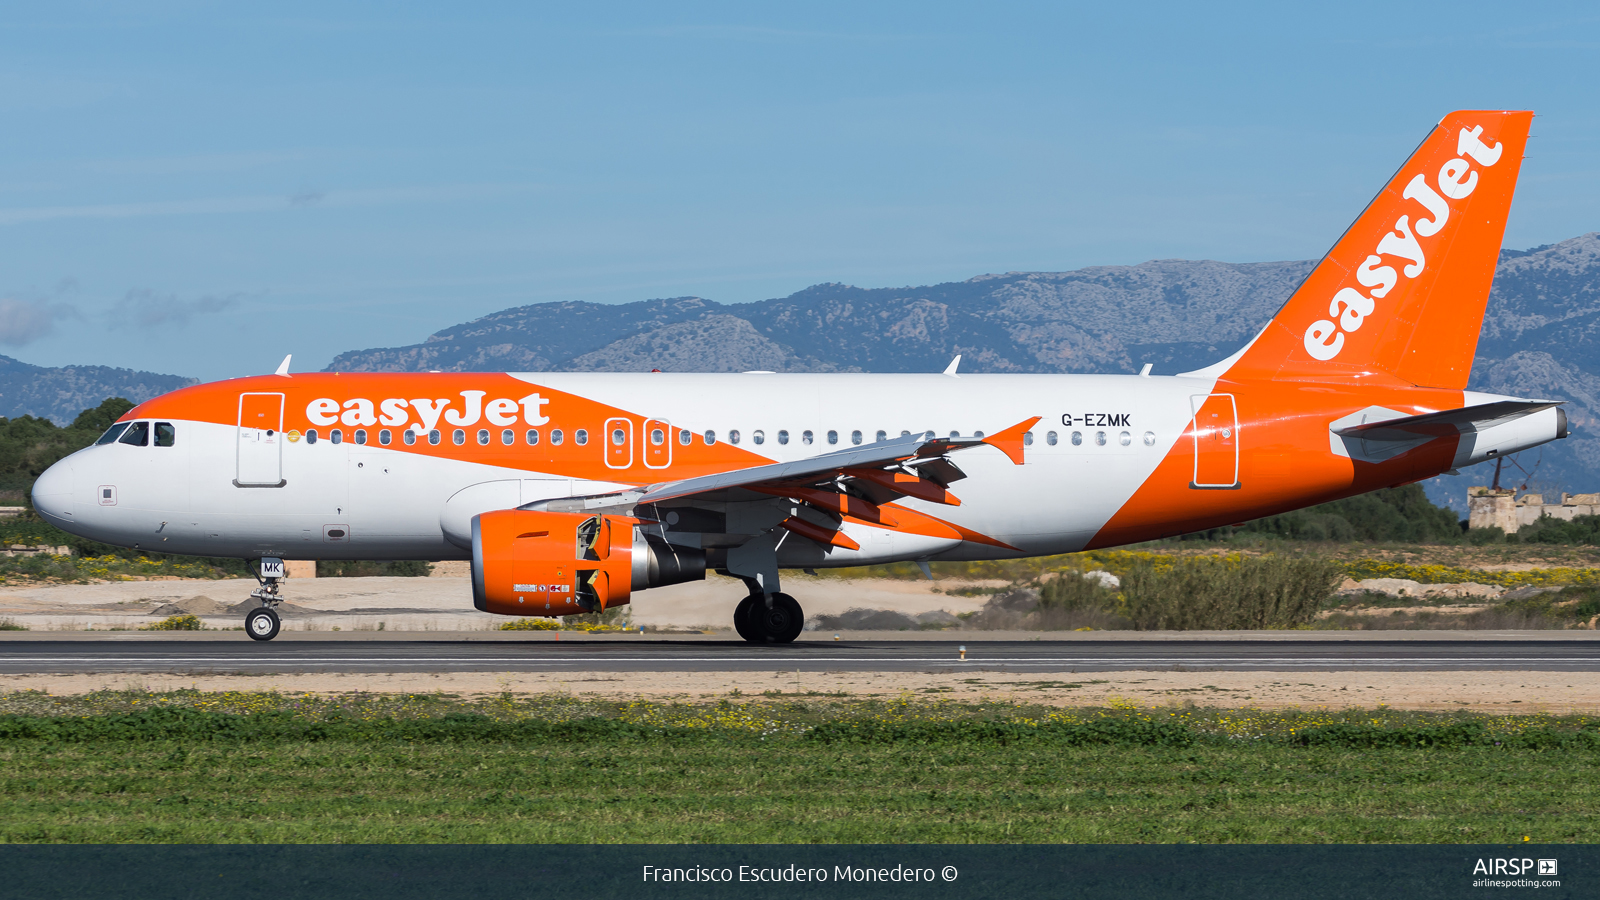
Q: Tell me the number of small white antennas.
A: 3